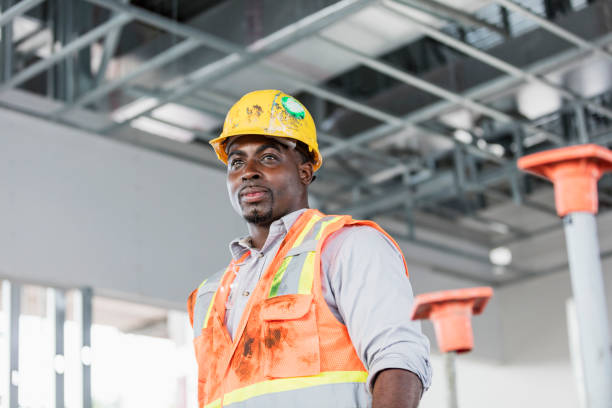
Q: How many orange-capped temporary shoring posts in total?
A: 2